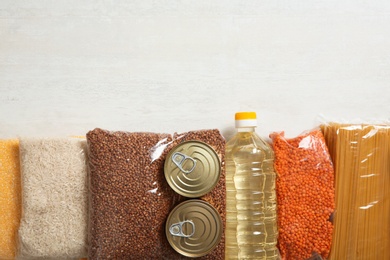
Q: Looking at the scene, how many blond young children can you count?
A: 0